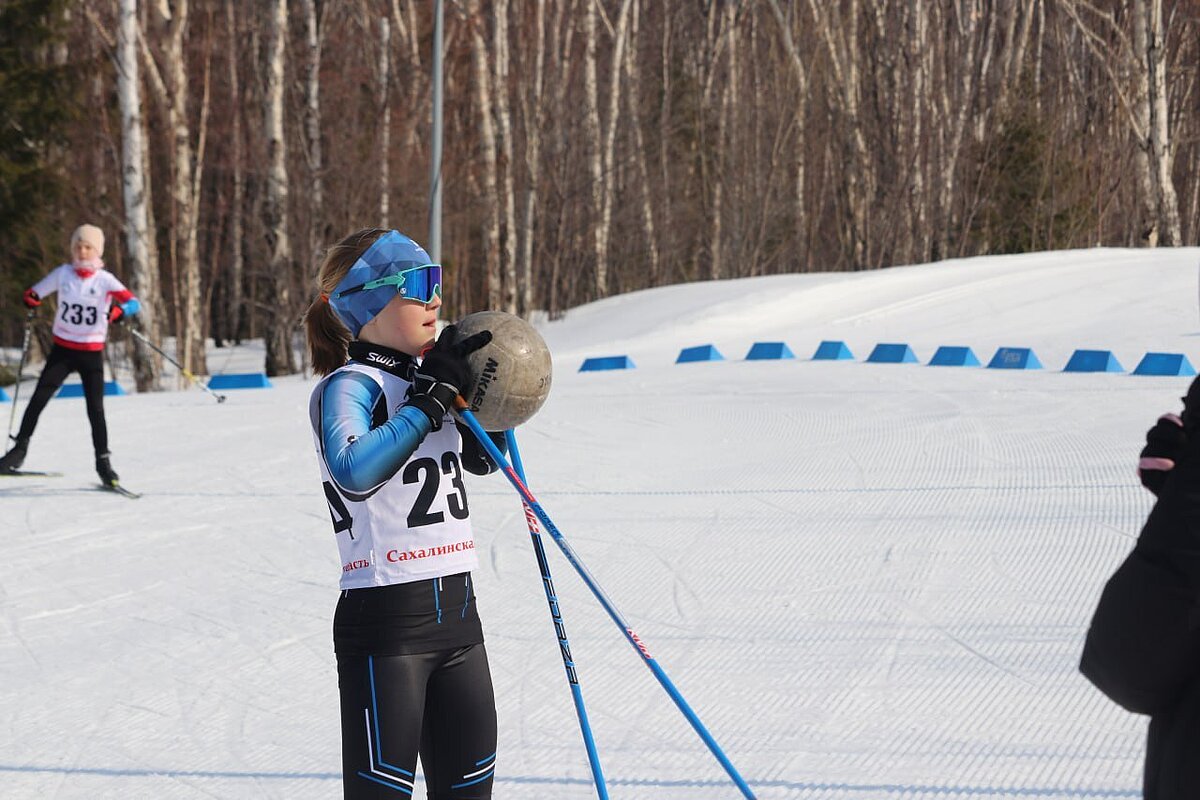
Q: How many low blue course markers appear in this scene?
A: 12